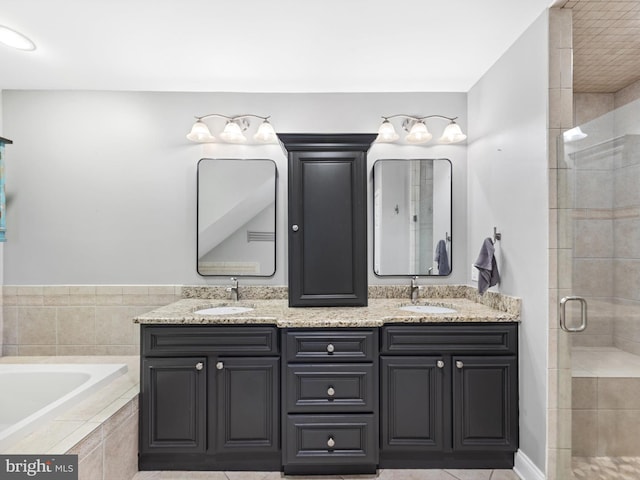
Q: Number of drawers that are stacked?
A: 3